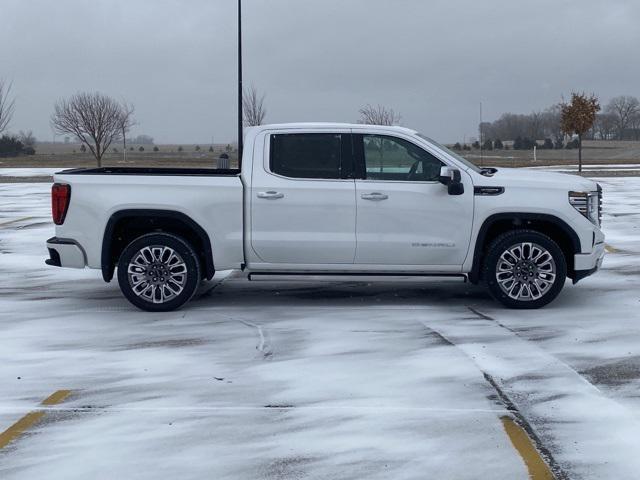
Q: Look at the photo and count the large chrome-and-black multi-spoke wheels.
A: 2